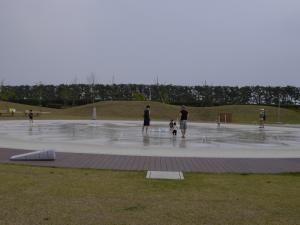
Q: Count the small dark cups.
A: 0